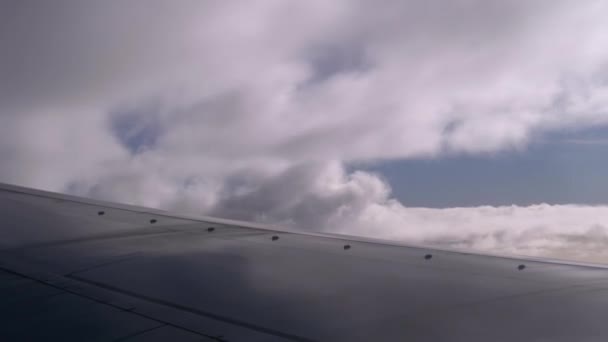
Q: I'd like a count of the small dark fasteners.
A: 7